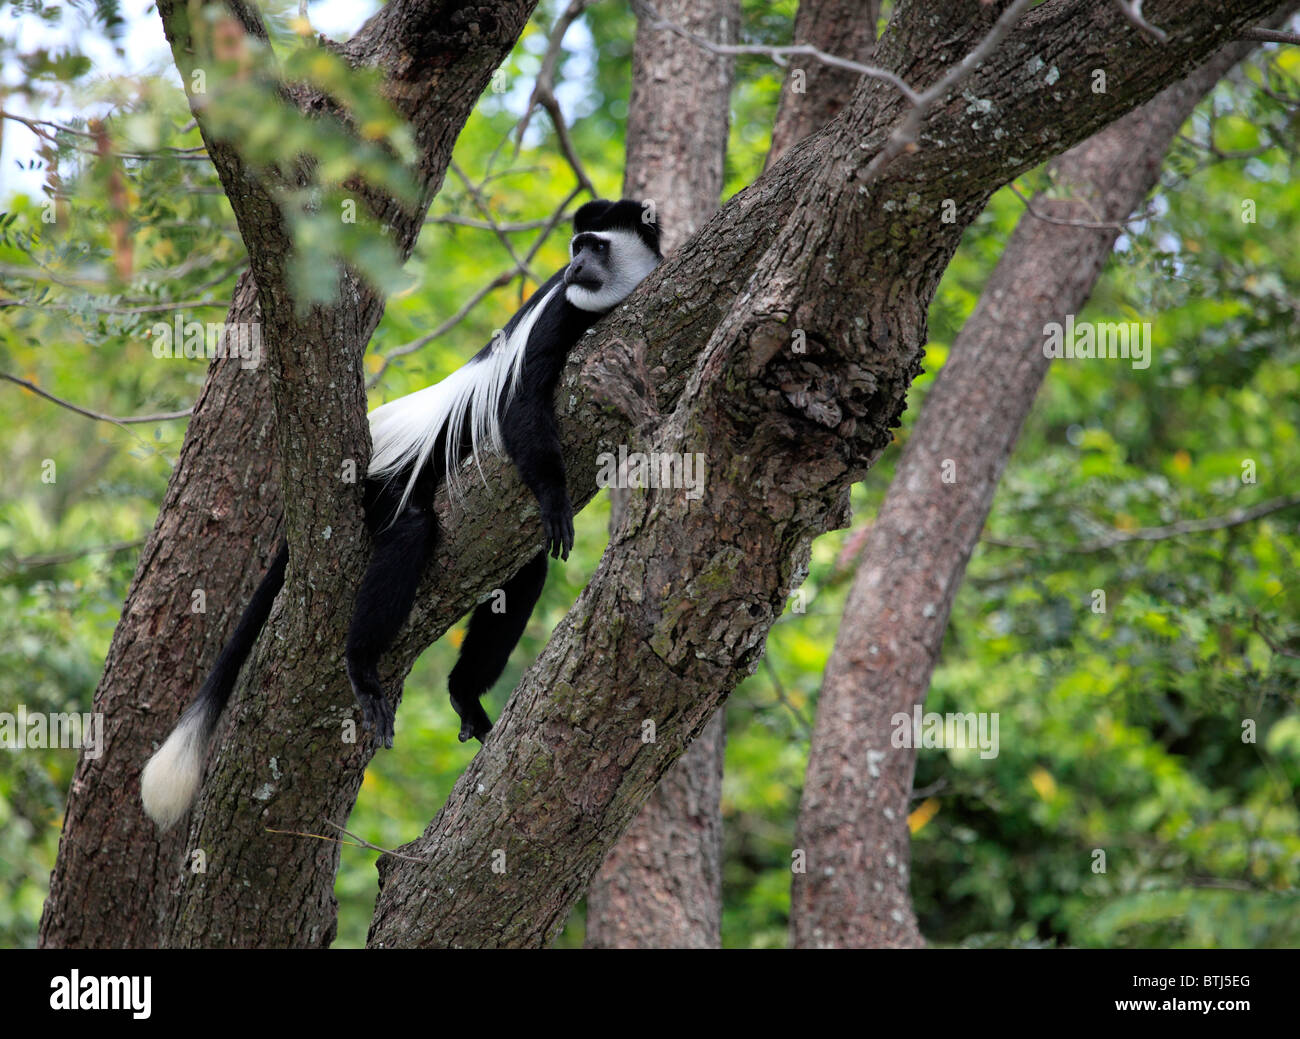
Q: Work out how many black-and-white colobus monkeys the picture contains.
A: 1